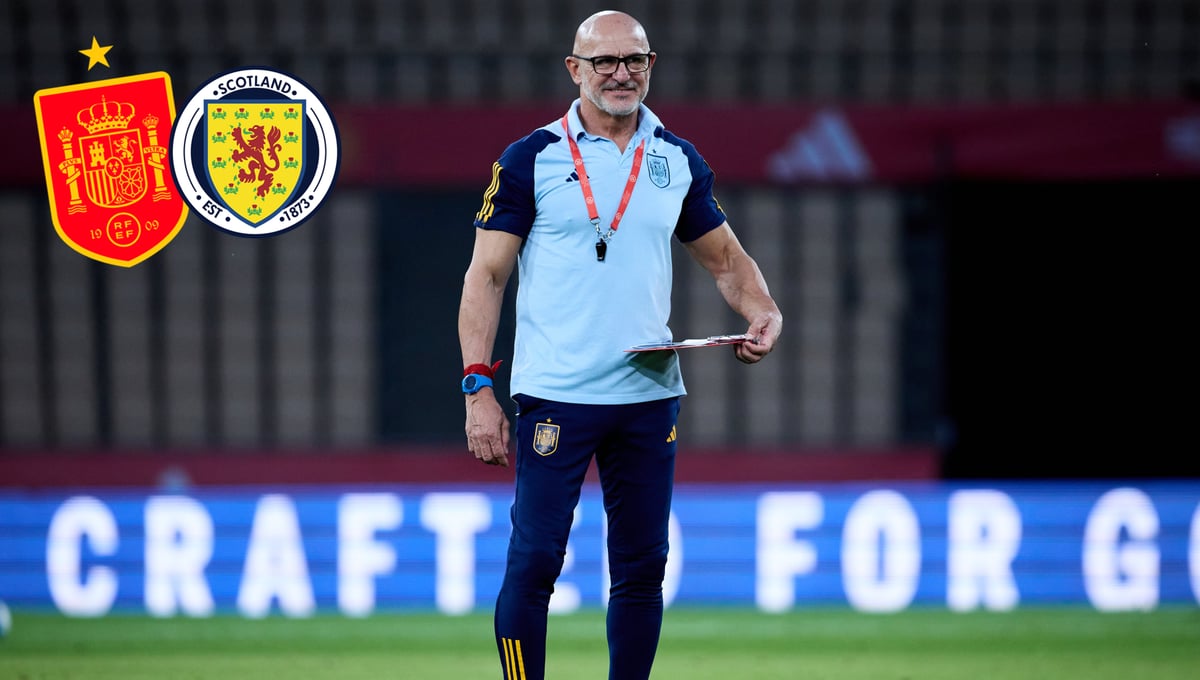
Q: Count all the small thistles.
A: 11